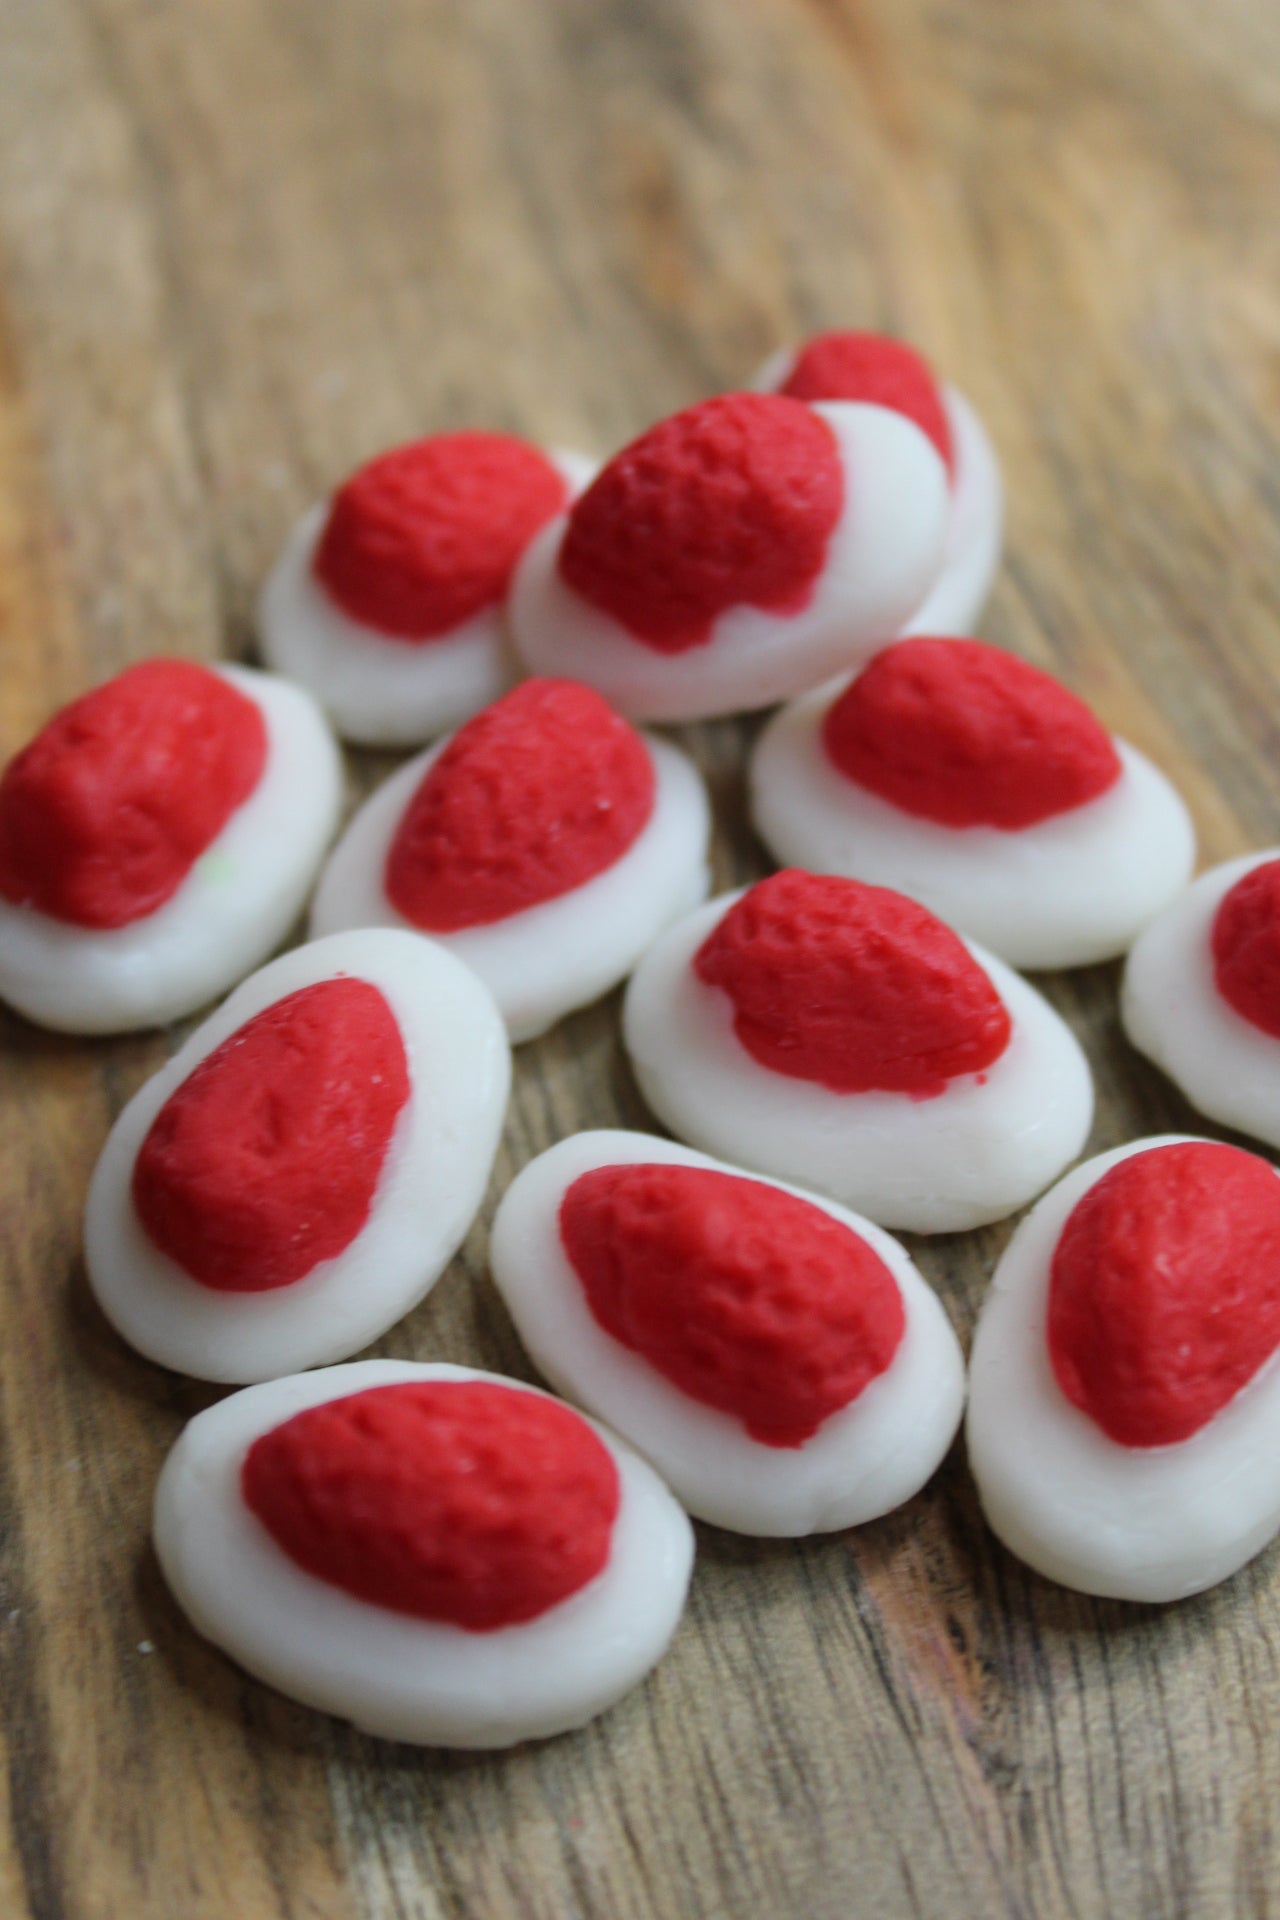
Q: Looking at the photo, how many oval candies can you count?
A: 12